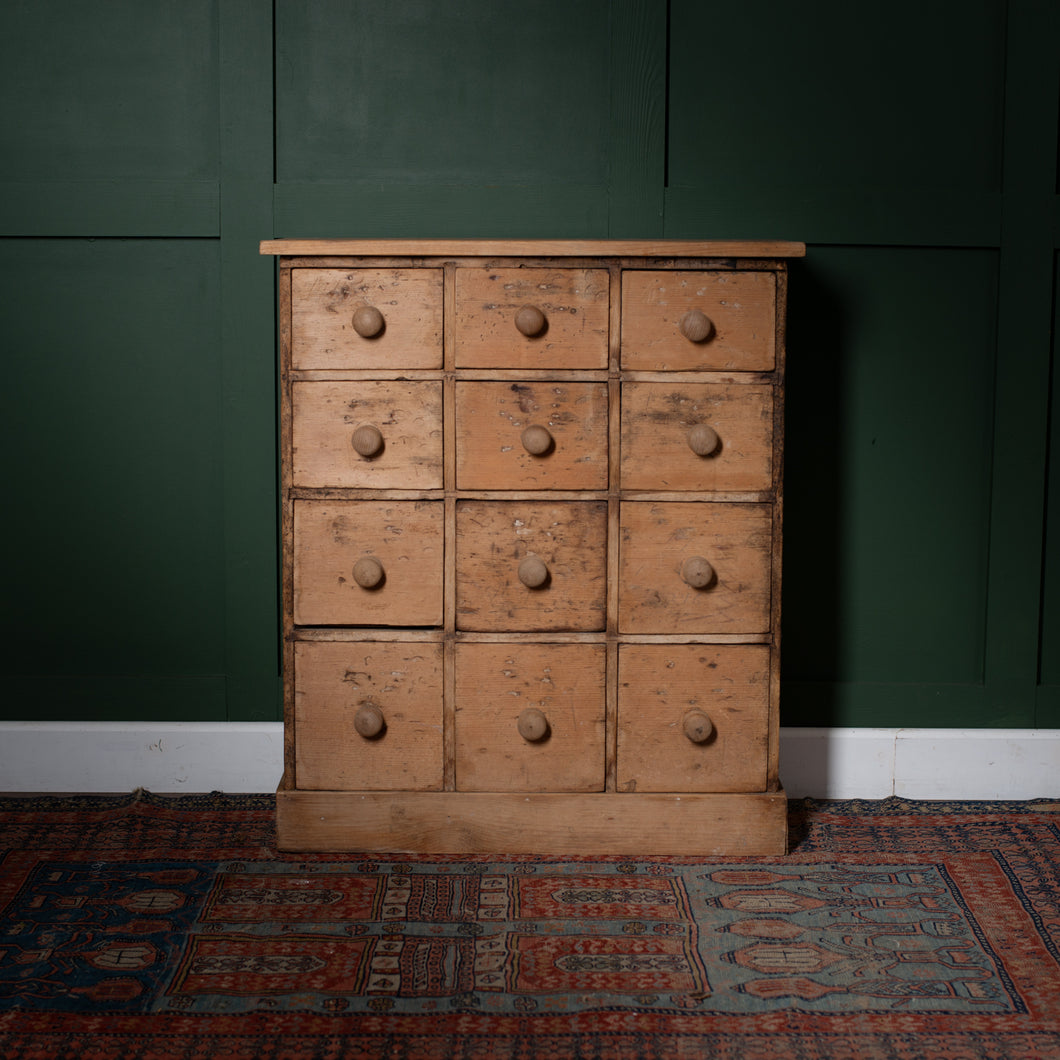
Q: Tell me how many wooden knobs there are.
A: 12